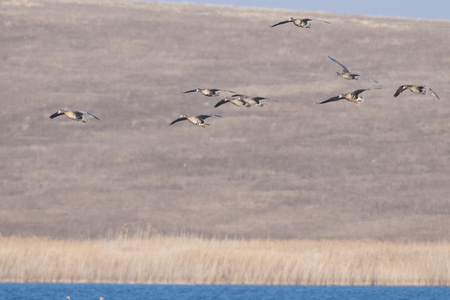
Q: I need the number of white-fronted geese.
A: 9